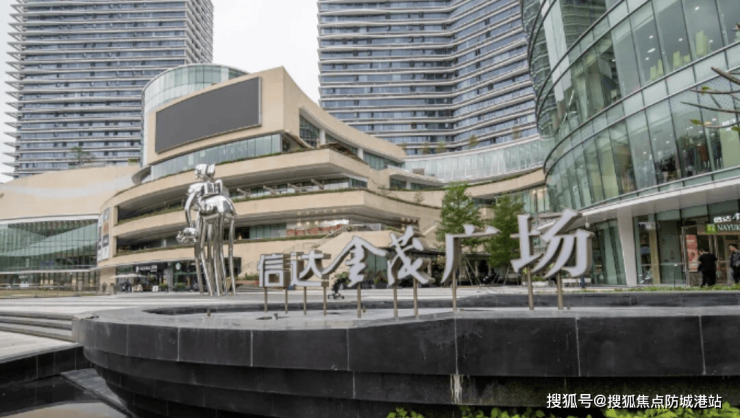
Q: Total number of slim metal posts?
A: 10